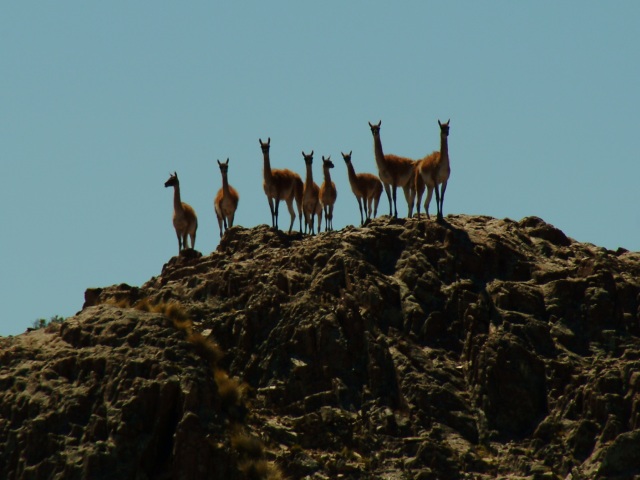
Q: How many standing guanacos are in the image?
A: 8